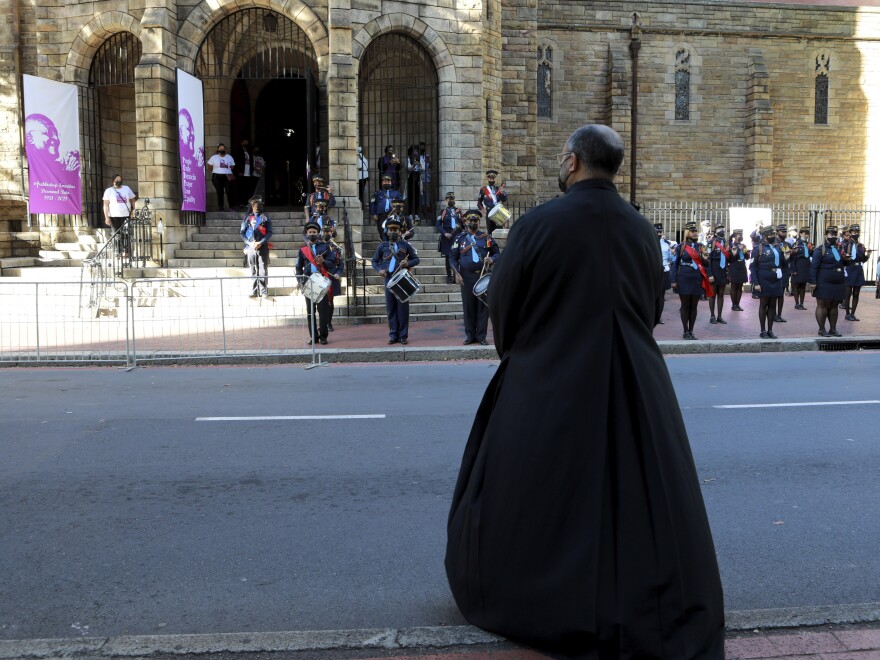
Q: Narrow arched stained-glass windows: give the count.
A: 3